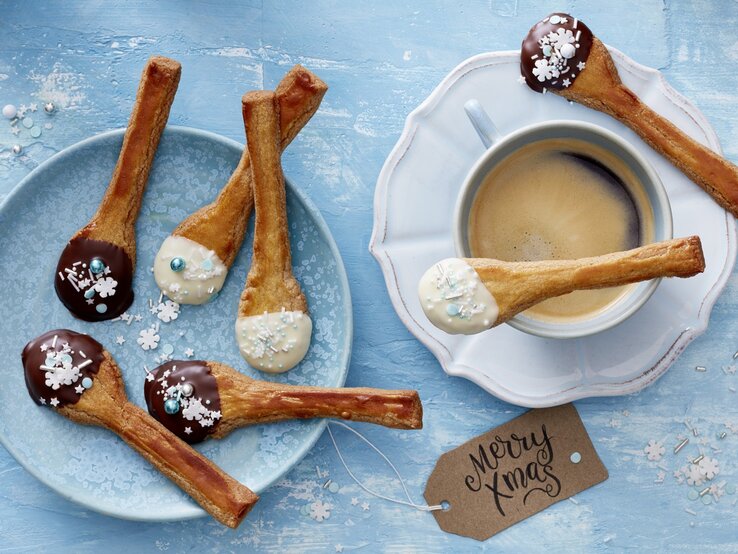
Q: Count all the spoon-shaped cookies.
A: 7